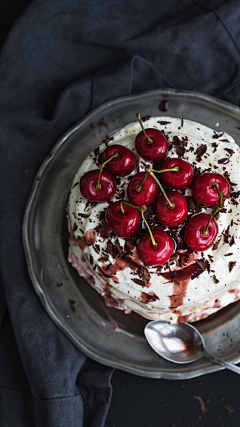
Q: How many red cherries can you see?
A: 10